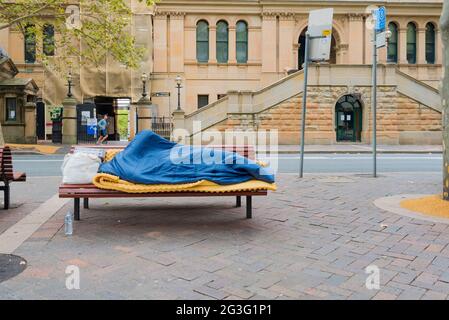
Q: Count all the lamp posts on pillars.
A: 3